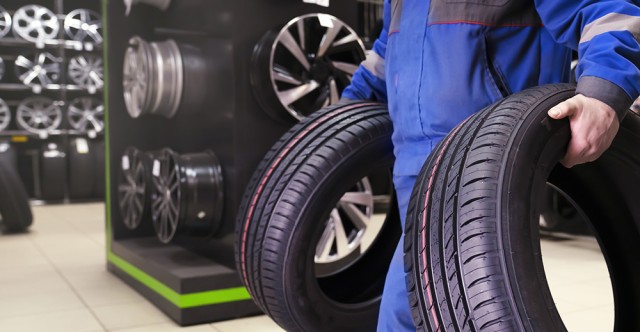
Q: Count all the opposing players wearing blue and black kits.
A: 0